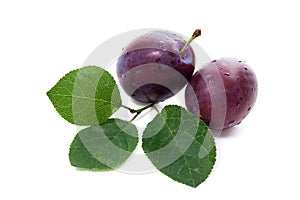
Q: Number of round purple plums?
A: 2